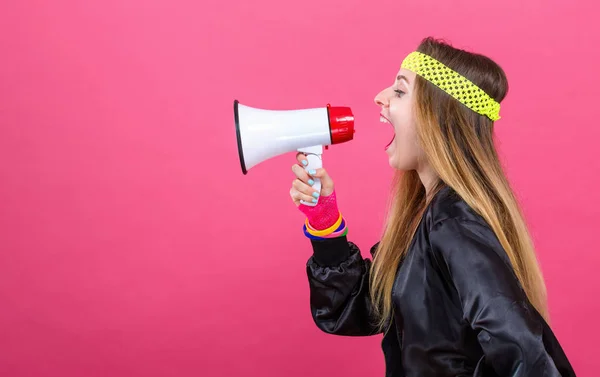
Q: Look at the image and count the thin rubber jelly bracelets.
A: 4